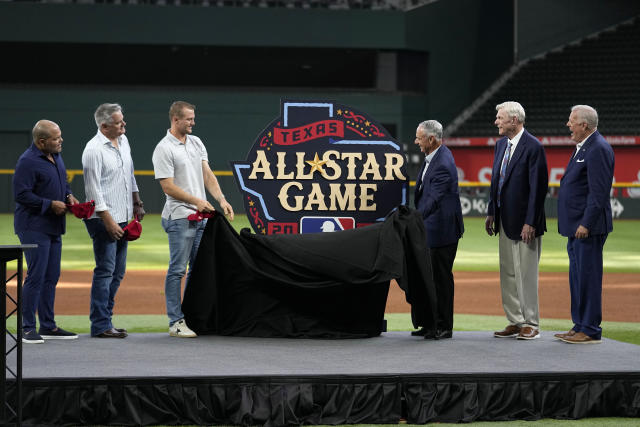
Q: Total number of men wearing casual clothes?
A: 3